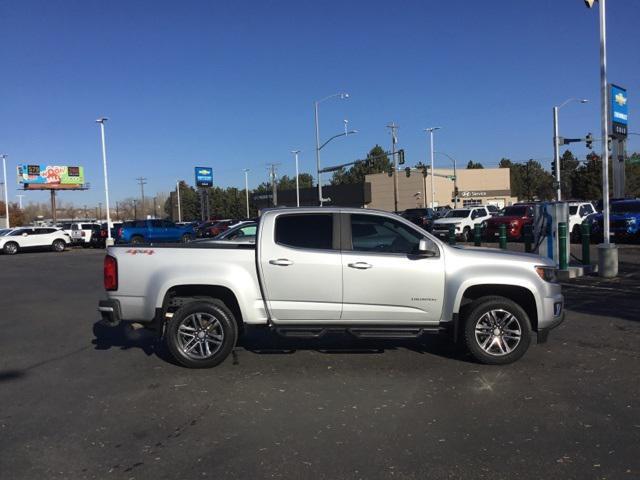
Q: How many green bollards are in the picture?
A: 6